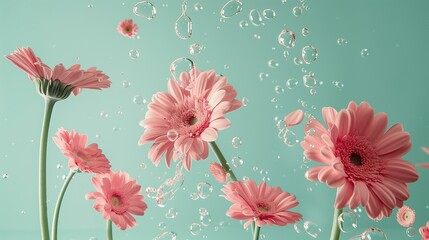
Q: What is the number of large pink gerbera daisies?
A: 6